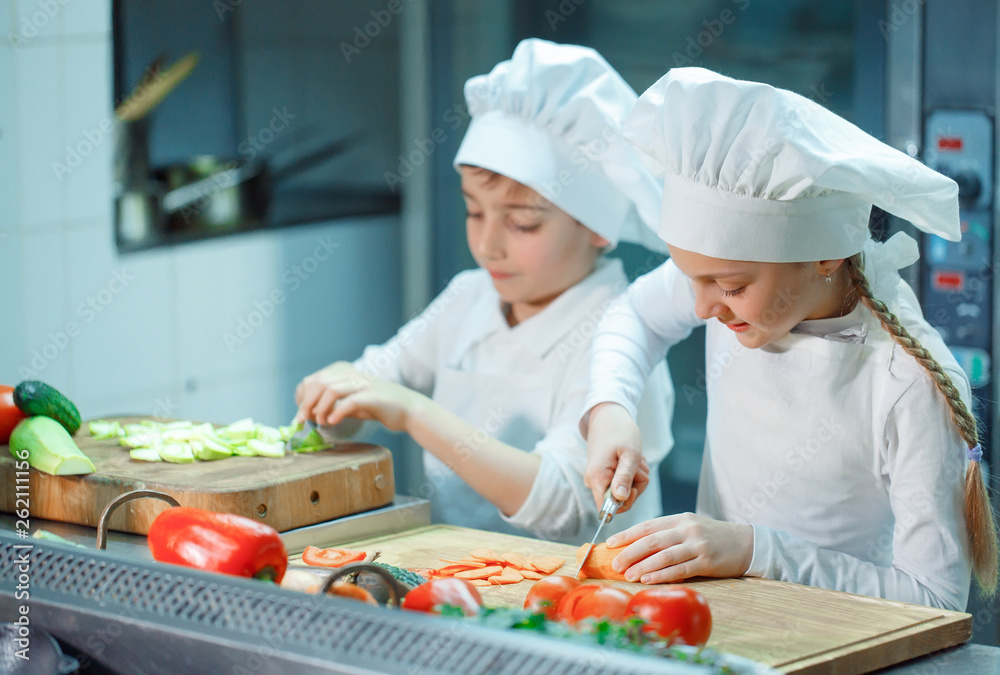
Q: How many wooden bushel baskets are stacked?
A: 0